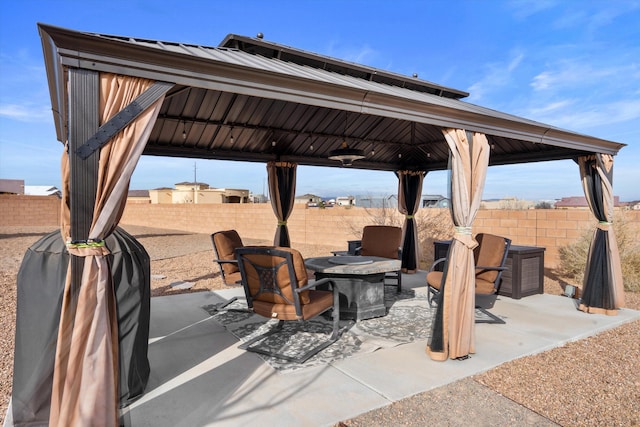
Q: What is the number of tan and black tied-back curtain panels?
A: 5